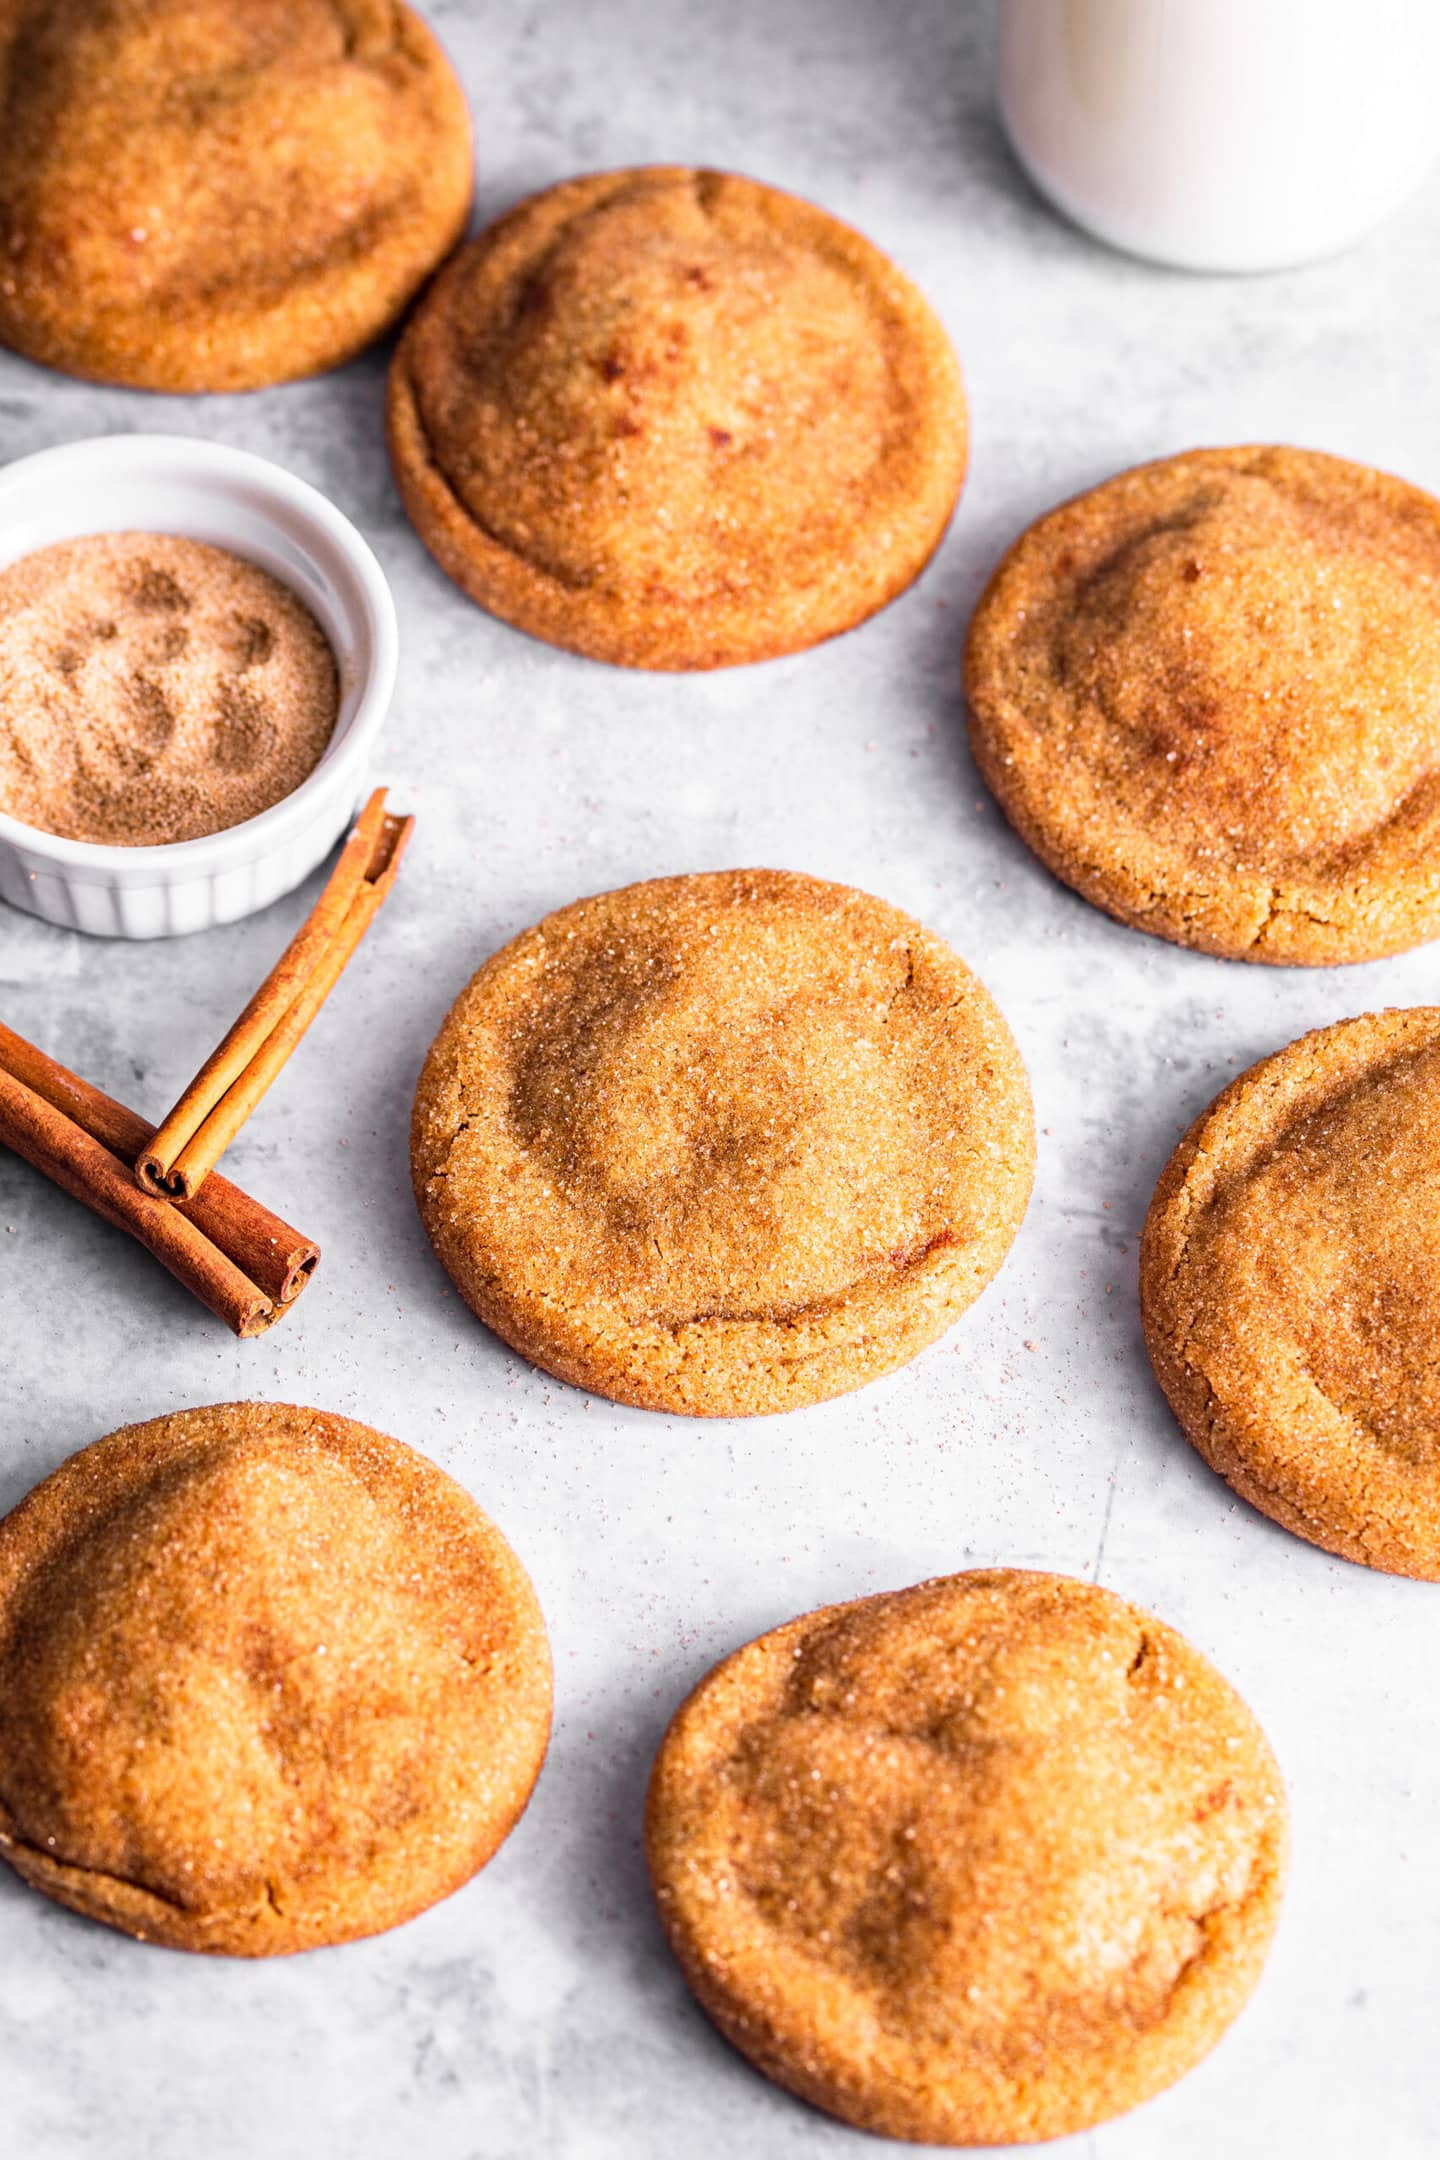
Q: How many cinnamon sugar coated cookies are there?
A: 7